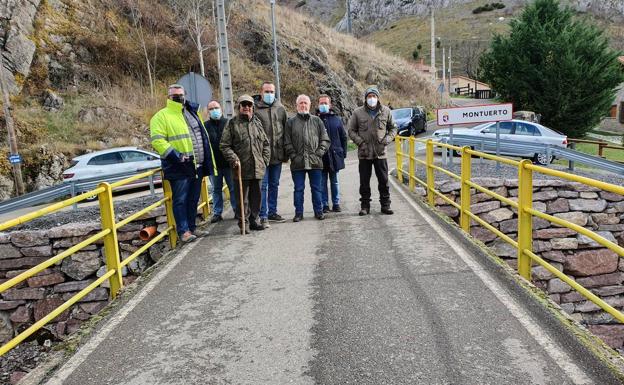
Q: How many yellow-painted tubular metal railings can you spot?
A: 2